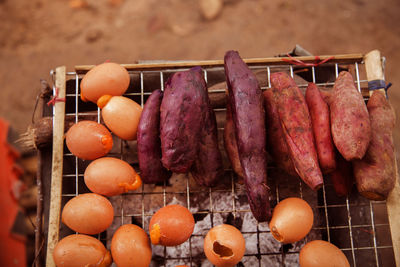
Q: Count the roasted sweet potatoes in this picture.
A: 11